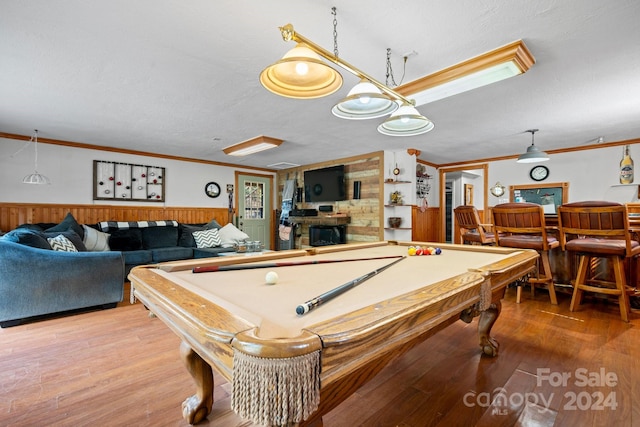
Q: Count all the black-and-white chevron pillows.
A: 2